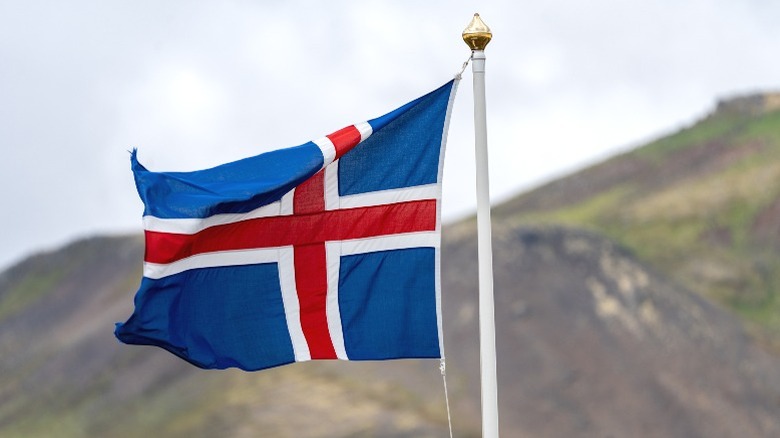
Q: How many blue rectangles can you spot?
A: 4